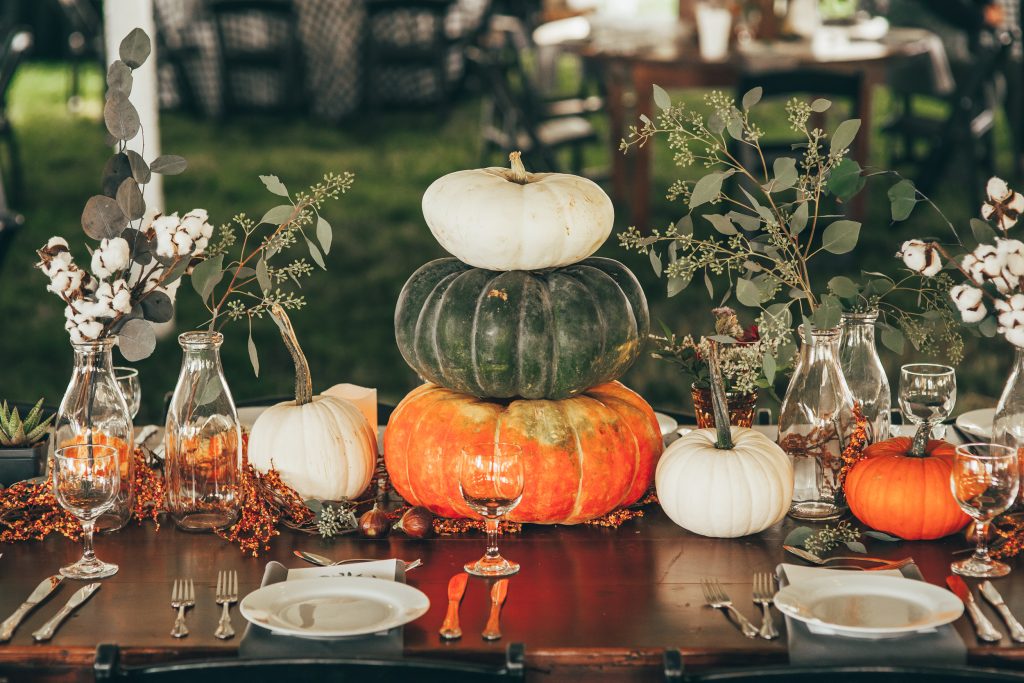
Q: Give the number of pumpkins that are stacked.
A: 3